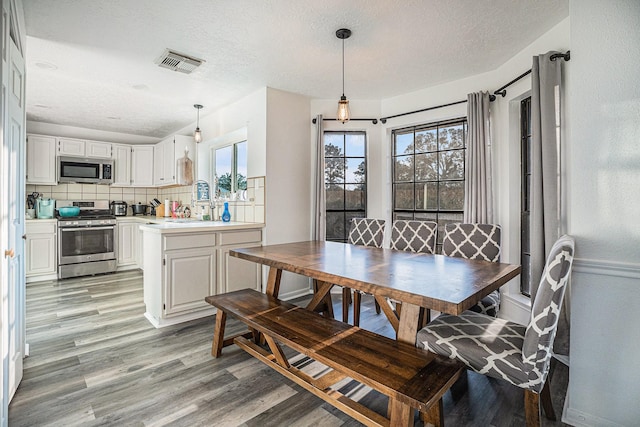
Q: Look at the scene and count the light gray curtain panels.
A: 3